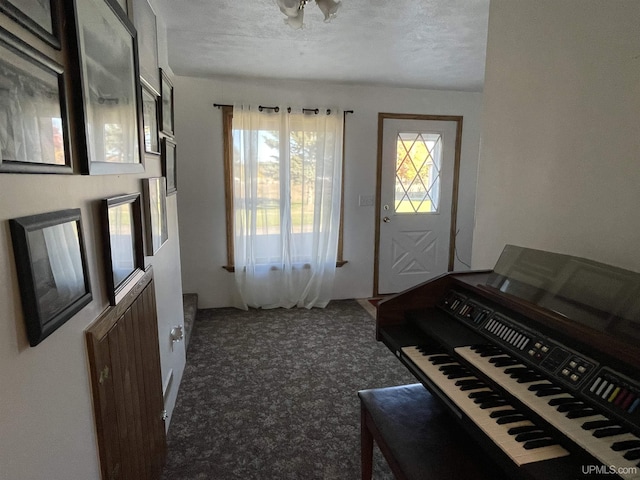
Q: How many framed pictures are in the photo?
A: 11